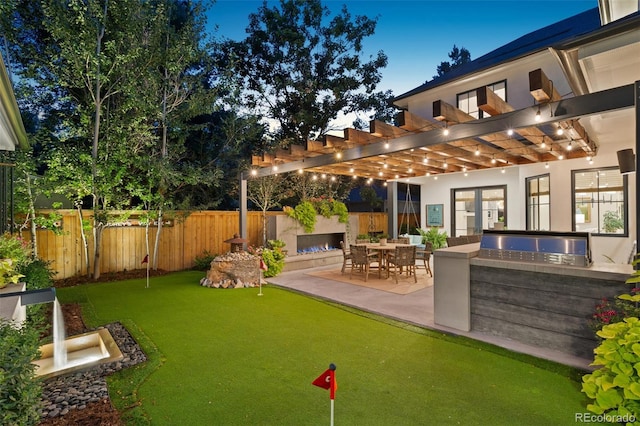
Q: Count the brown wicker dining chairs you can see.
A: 6